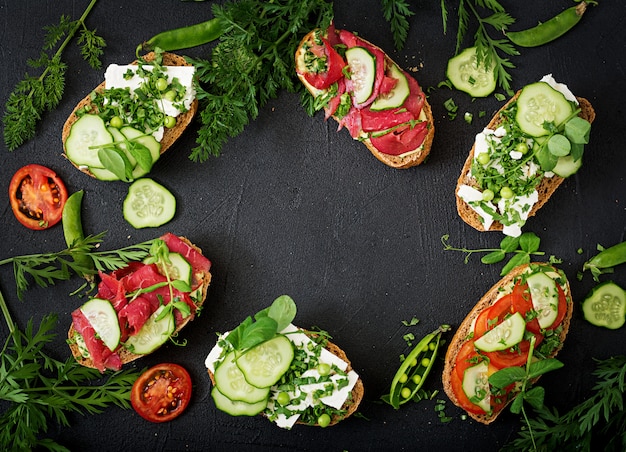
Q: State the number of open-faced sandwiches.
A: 6